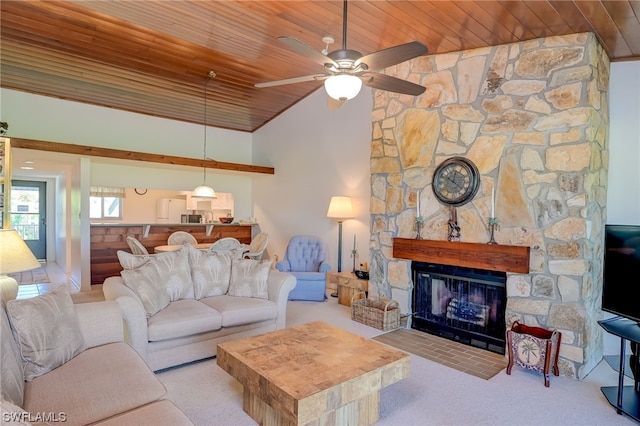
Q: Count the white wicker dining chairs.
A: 4